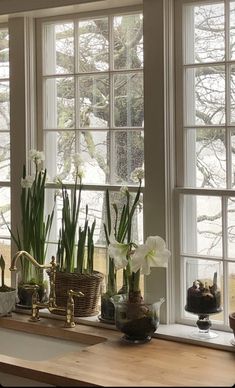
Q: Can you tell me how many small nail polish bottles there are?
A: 0